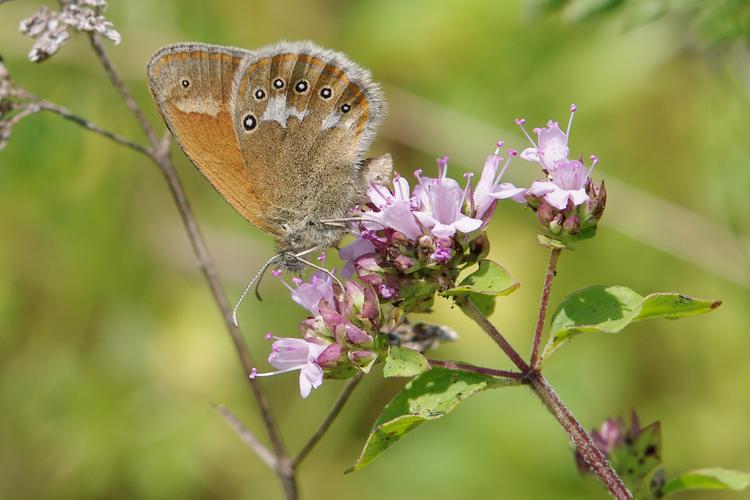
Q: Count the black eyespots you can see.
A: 7